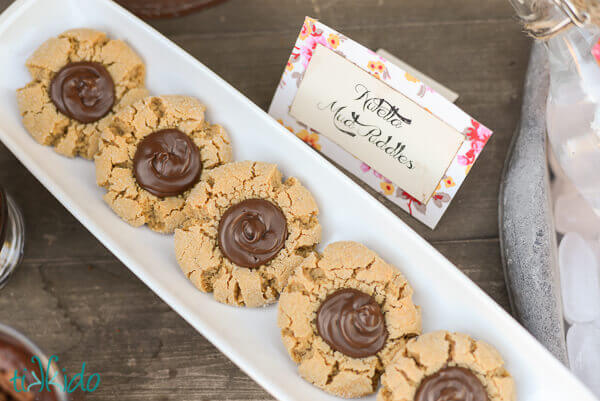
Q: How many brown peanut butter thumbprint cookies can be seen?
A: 5